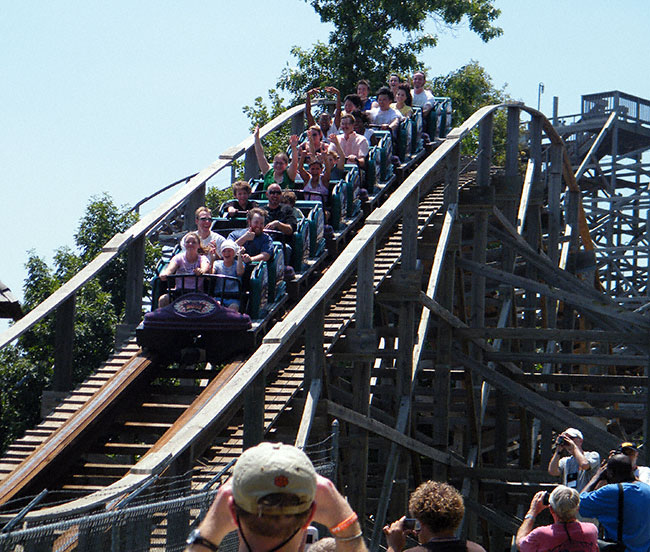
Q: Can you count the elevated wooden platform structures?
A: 1